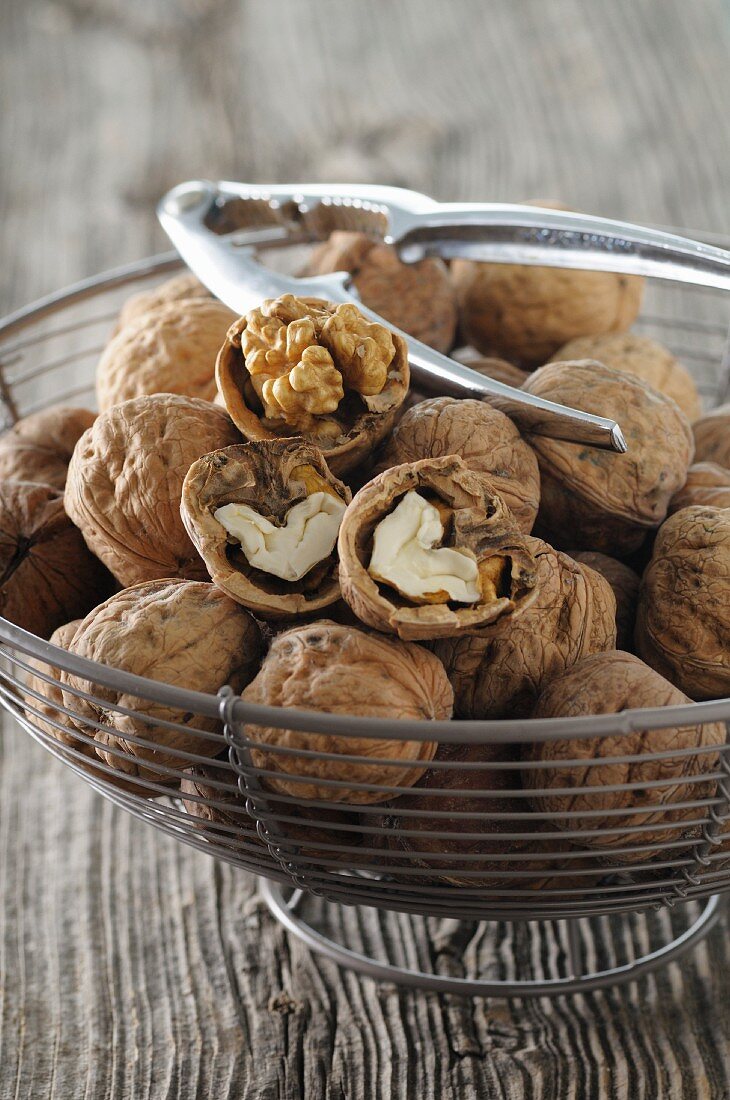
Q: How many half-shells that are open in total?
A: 3